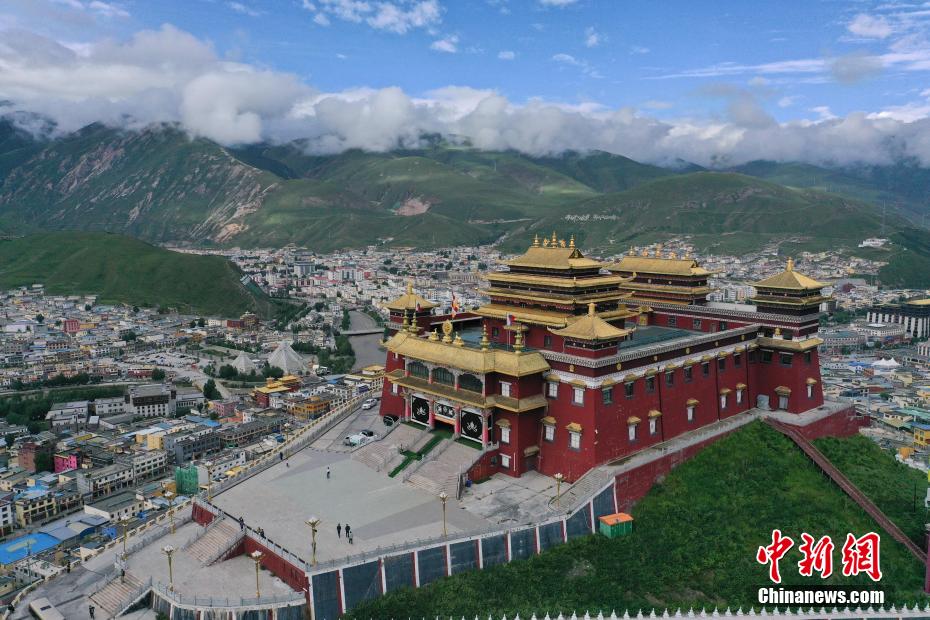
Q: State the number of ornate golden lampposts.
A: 9